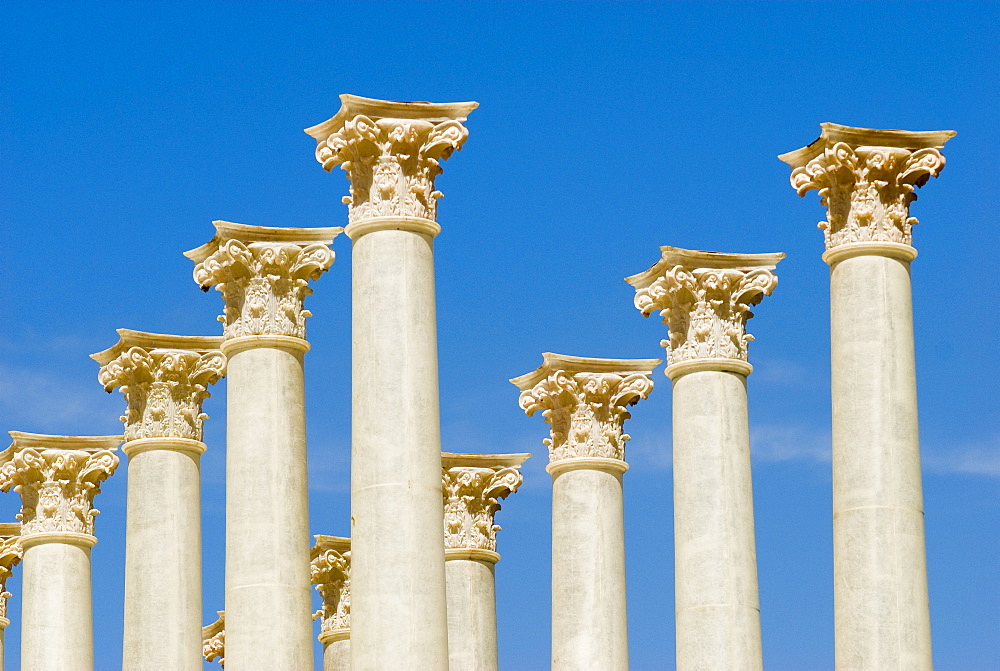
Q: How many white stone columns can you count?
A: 11